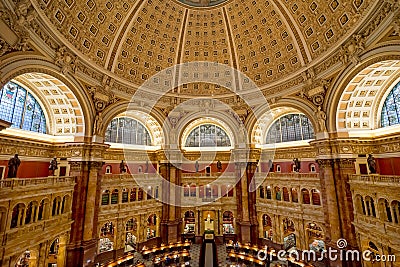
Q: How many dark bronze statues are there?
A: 9